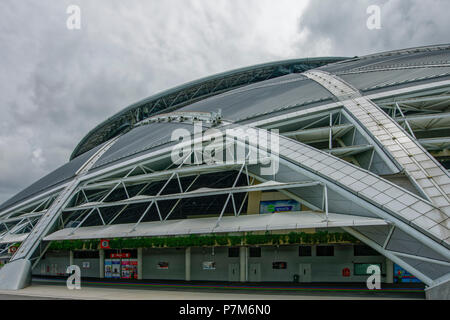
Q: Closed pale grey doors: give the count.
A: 3